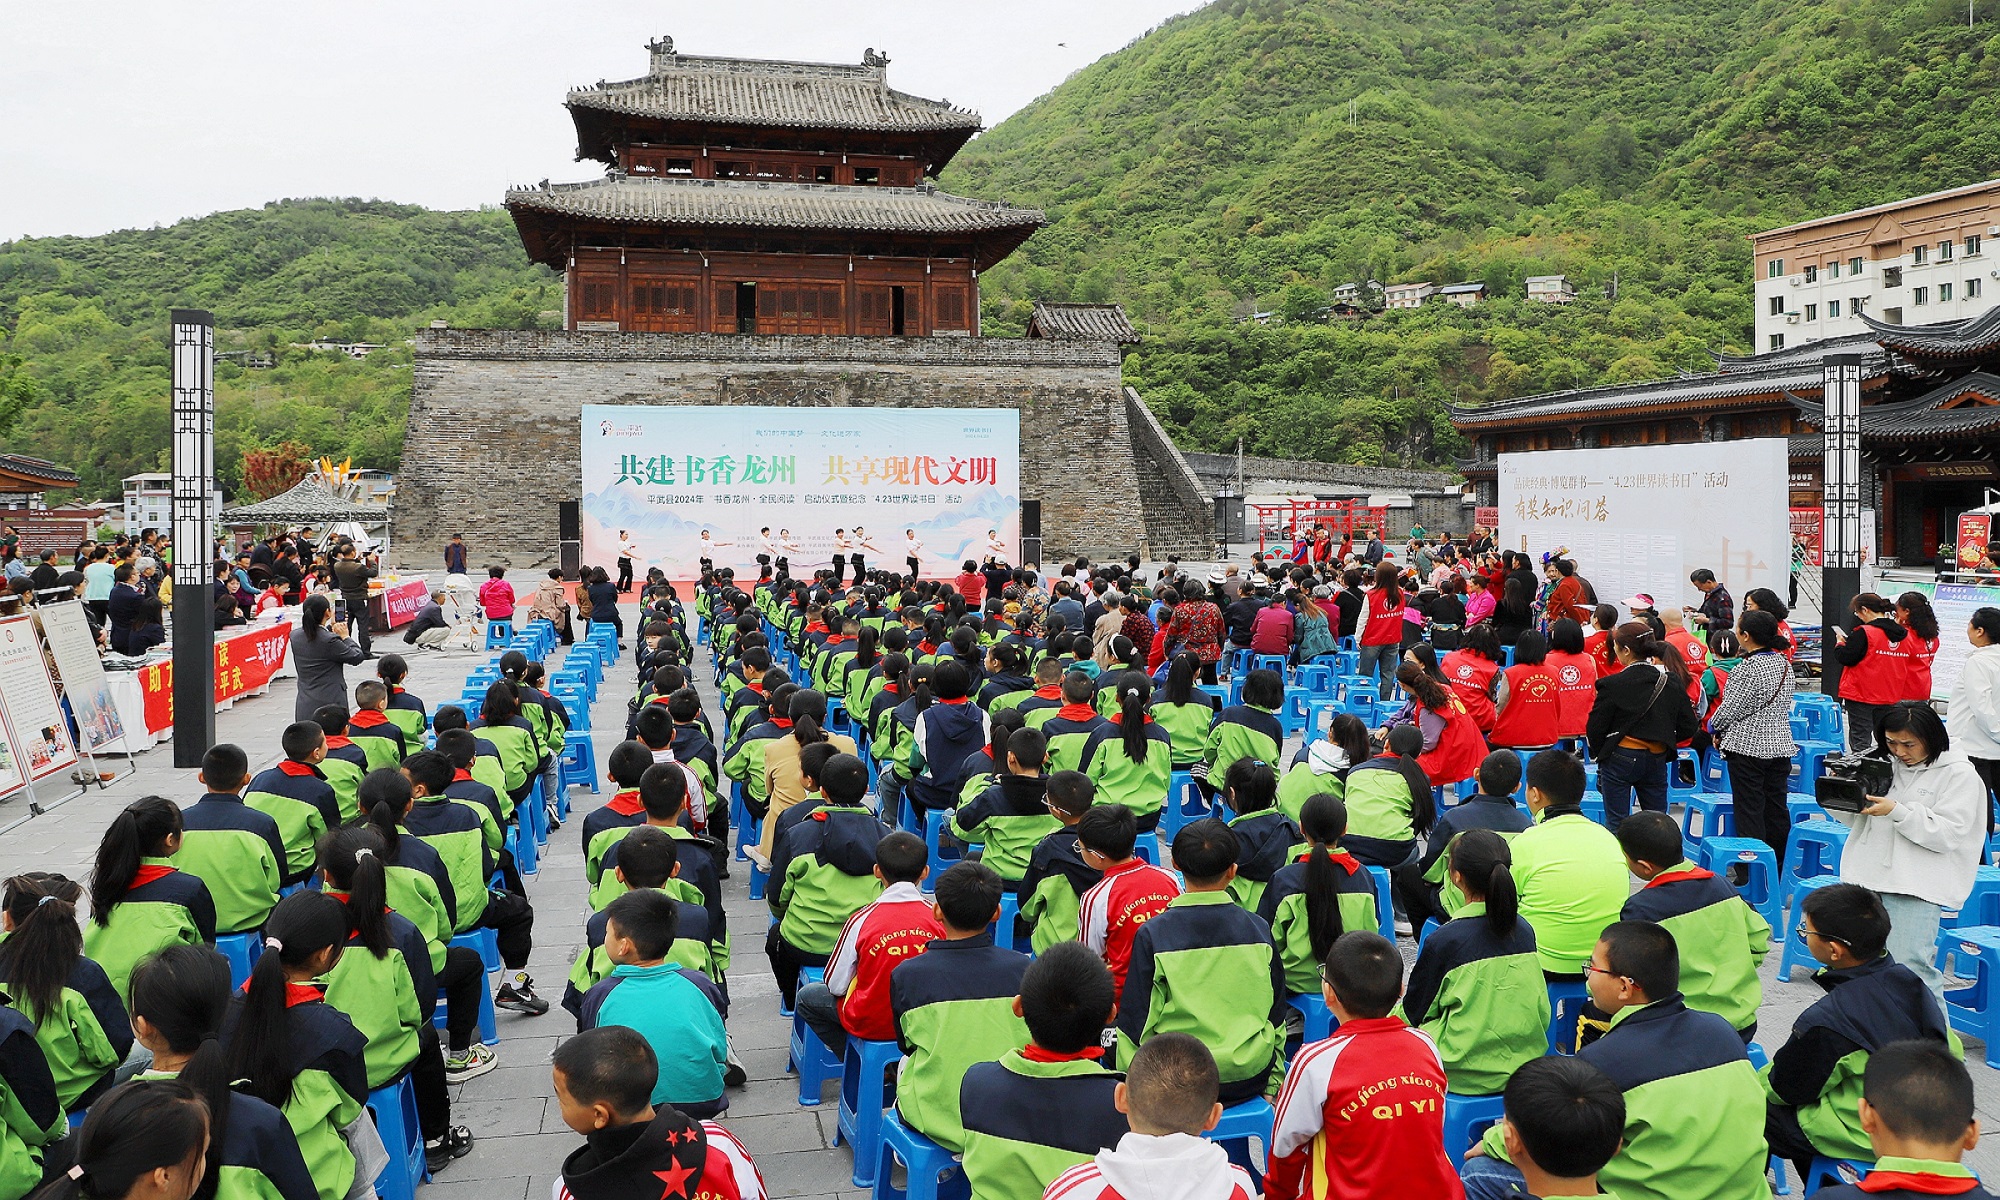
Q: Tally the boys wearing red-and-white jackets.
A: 6